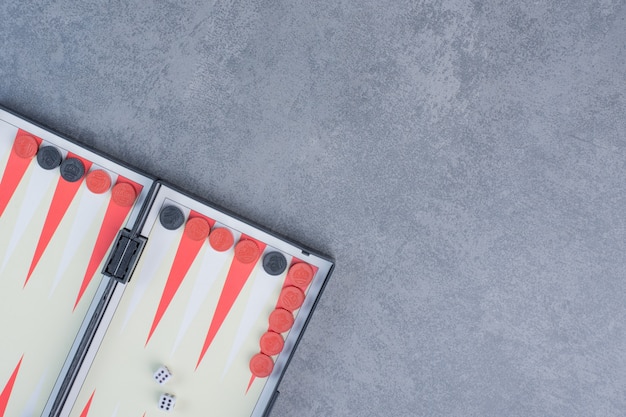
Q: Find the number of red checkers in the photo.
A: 11